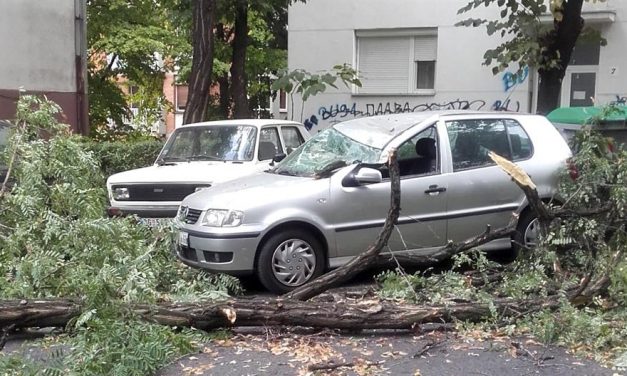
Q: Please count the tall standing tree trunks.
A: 3